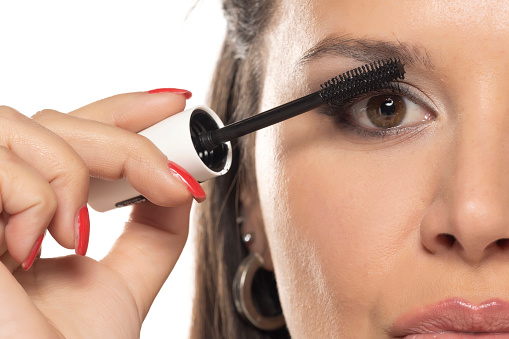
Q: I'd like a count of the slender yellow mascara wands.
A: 0